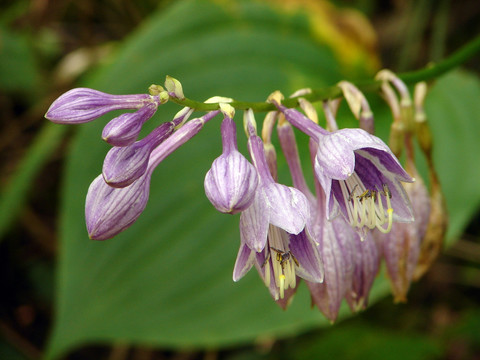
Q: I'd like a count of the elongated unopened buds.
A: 5